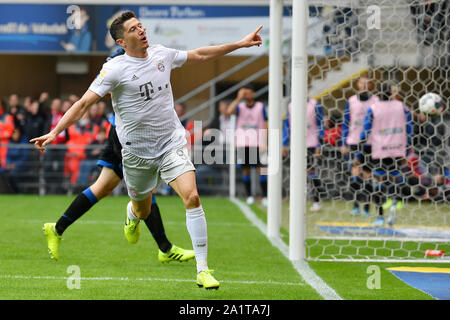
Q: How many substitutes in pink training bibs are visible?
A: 4